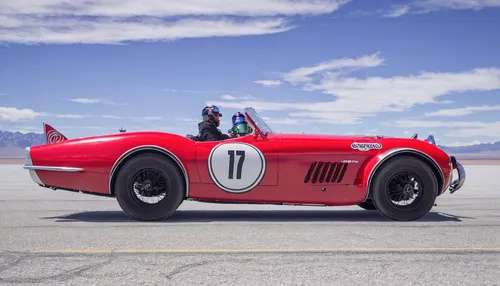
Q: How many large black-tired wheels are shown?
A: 2